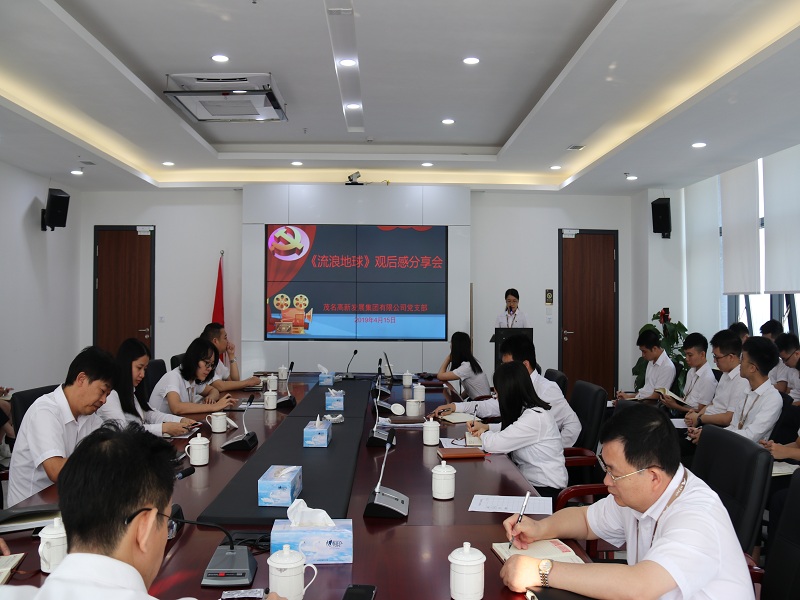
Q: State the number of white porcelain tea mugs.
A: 14